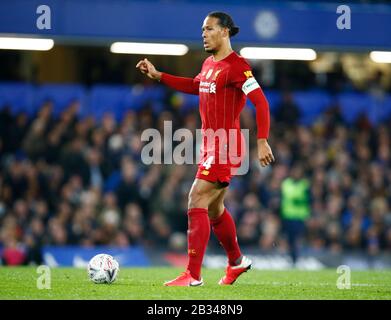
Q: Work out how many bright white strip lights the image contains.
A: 4